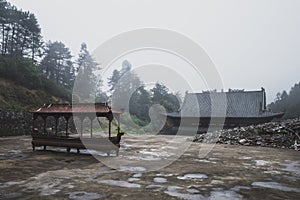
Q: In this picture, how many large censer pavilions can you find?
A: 1